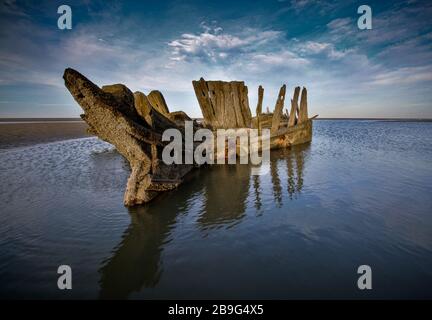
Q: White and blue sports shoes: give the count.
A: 0